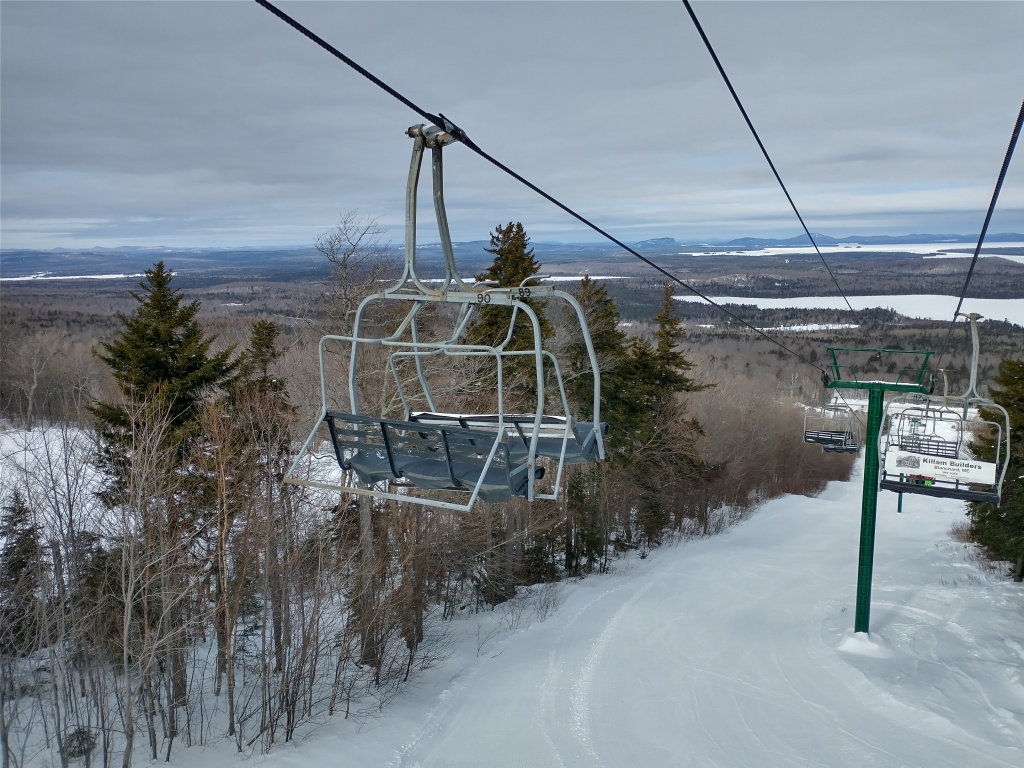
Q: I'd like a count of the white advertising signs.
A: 1